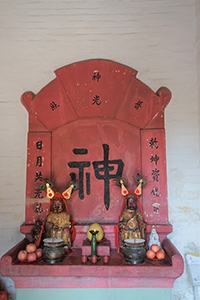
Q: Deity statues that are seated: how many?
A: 2